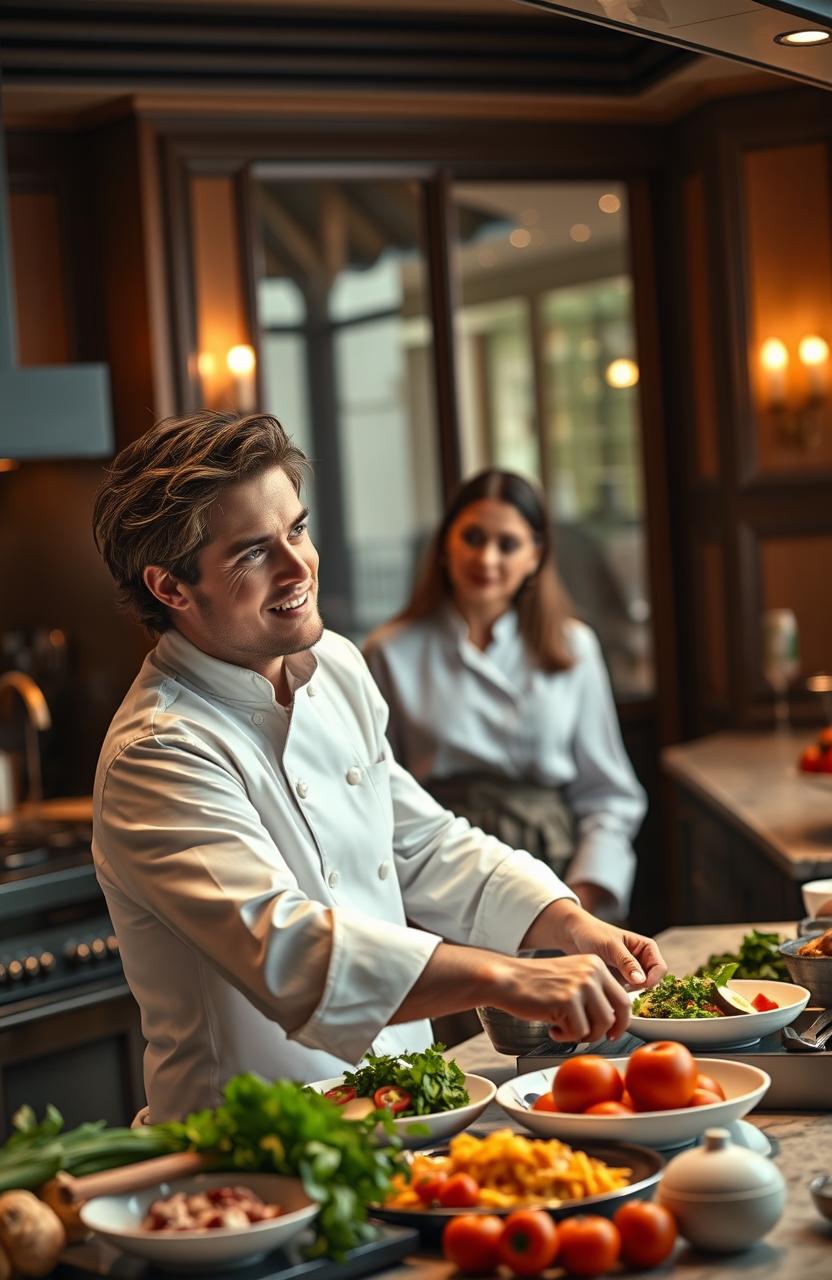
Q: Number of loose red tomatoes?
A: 4